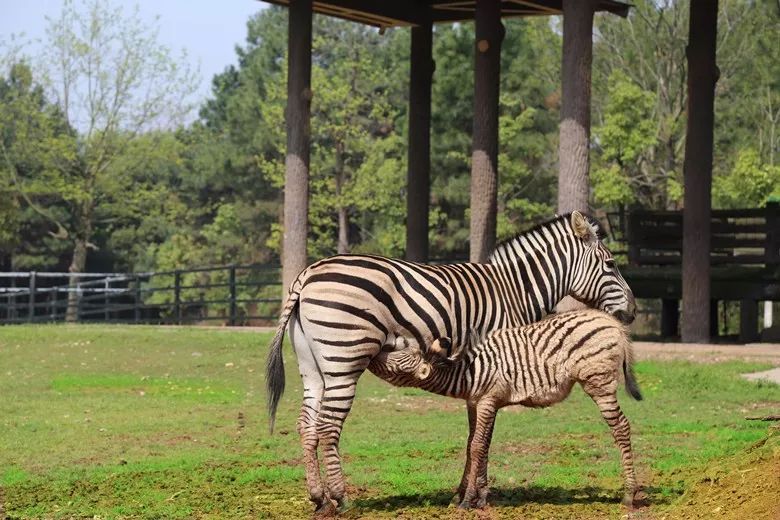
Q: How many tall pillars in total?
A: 5